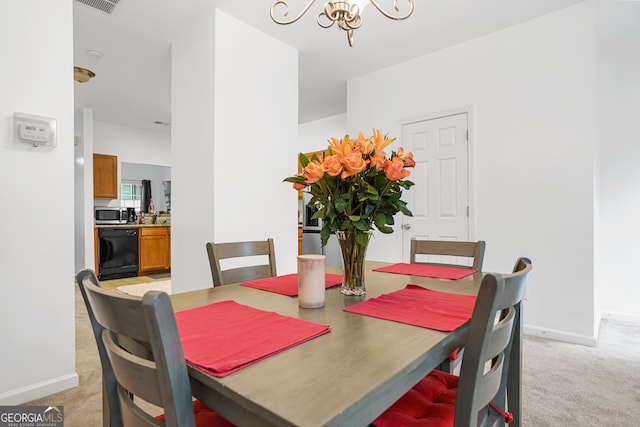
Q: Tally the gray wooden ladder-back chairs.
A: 4